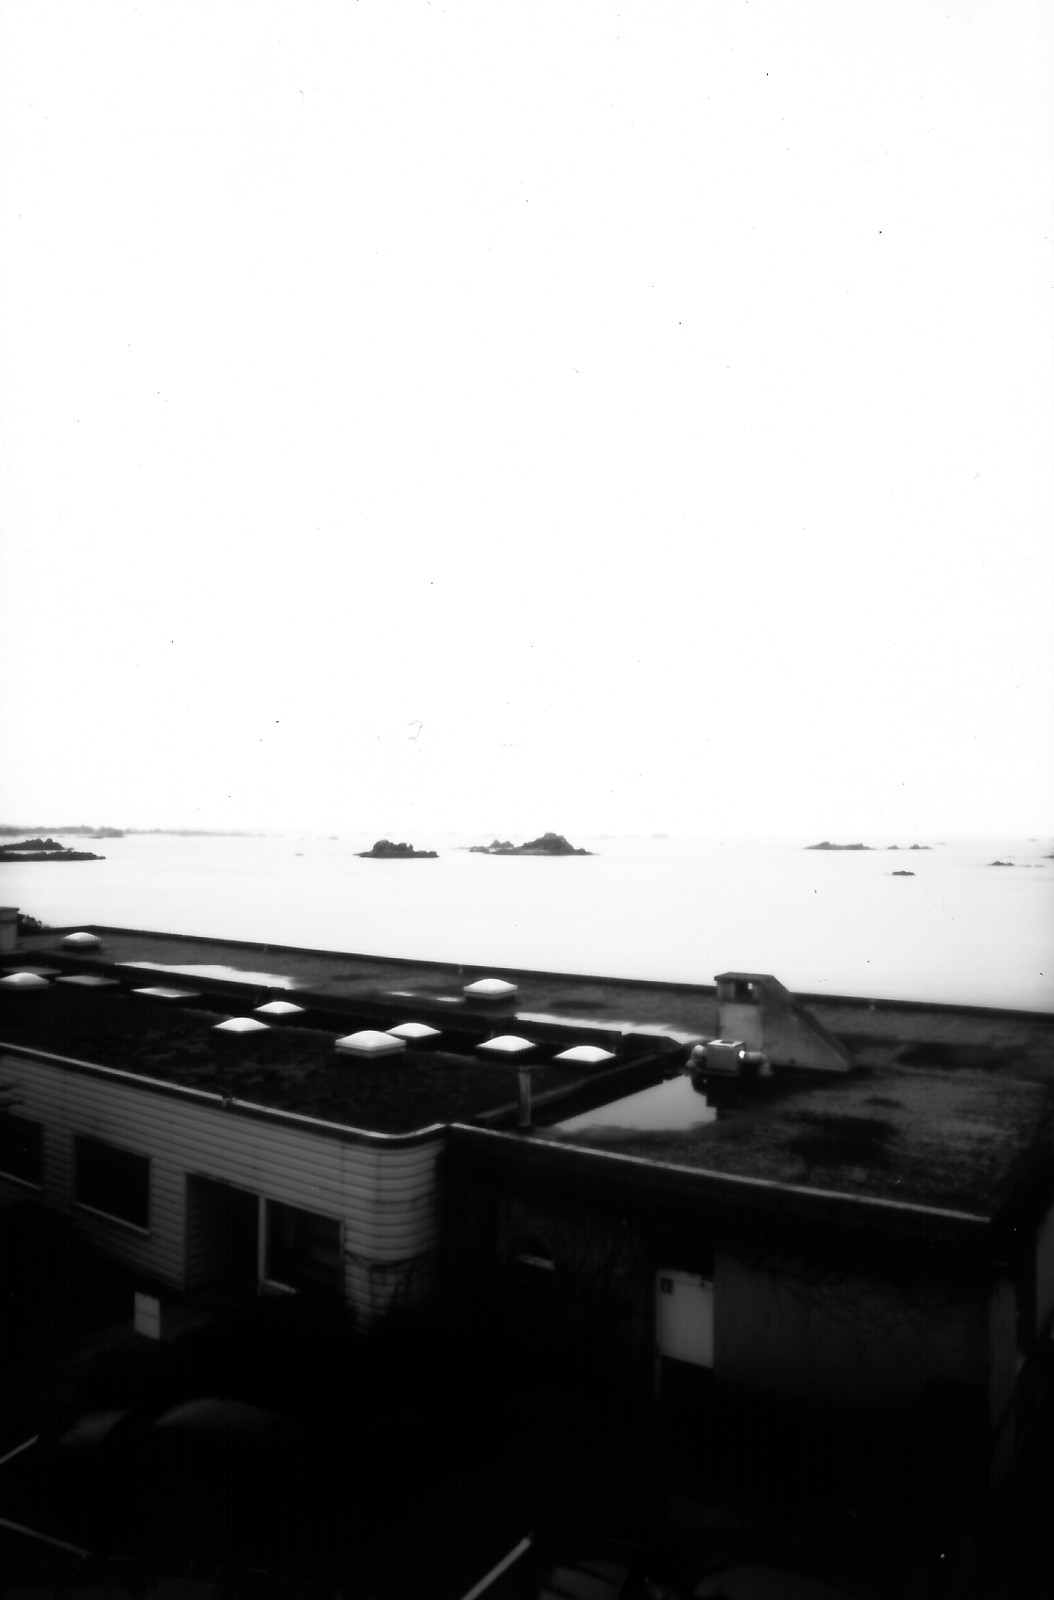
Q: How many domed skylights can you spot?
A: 9